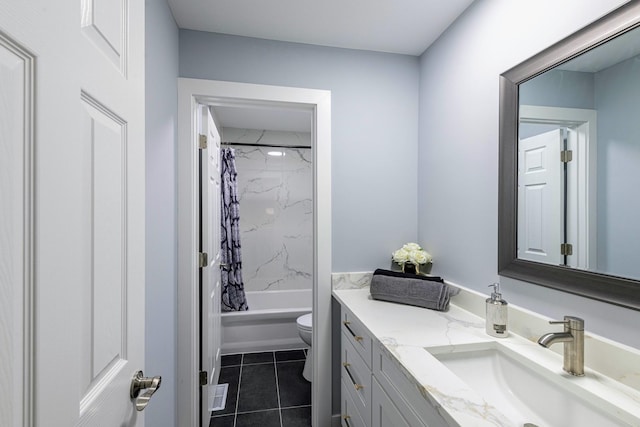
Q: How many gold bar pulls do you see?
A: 3